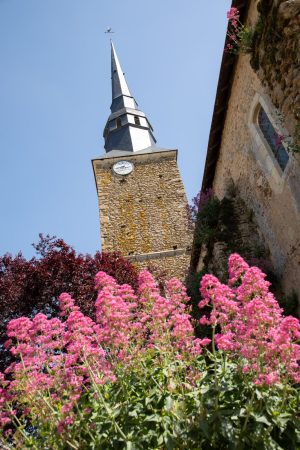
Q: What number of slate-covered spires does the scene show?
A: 1